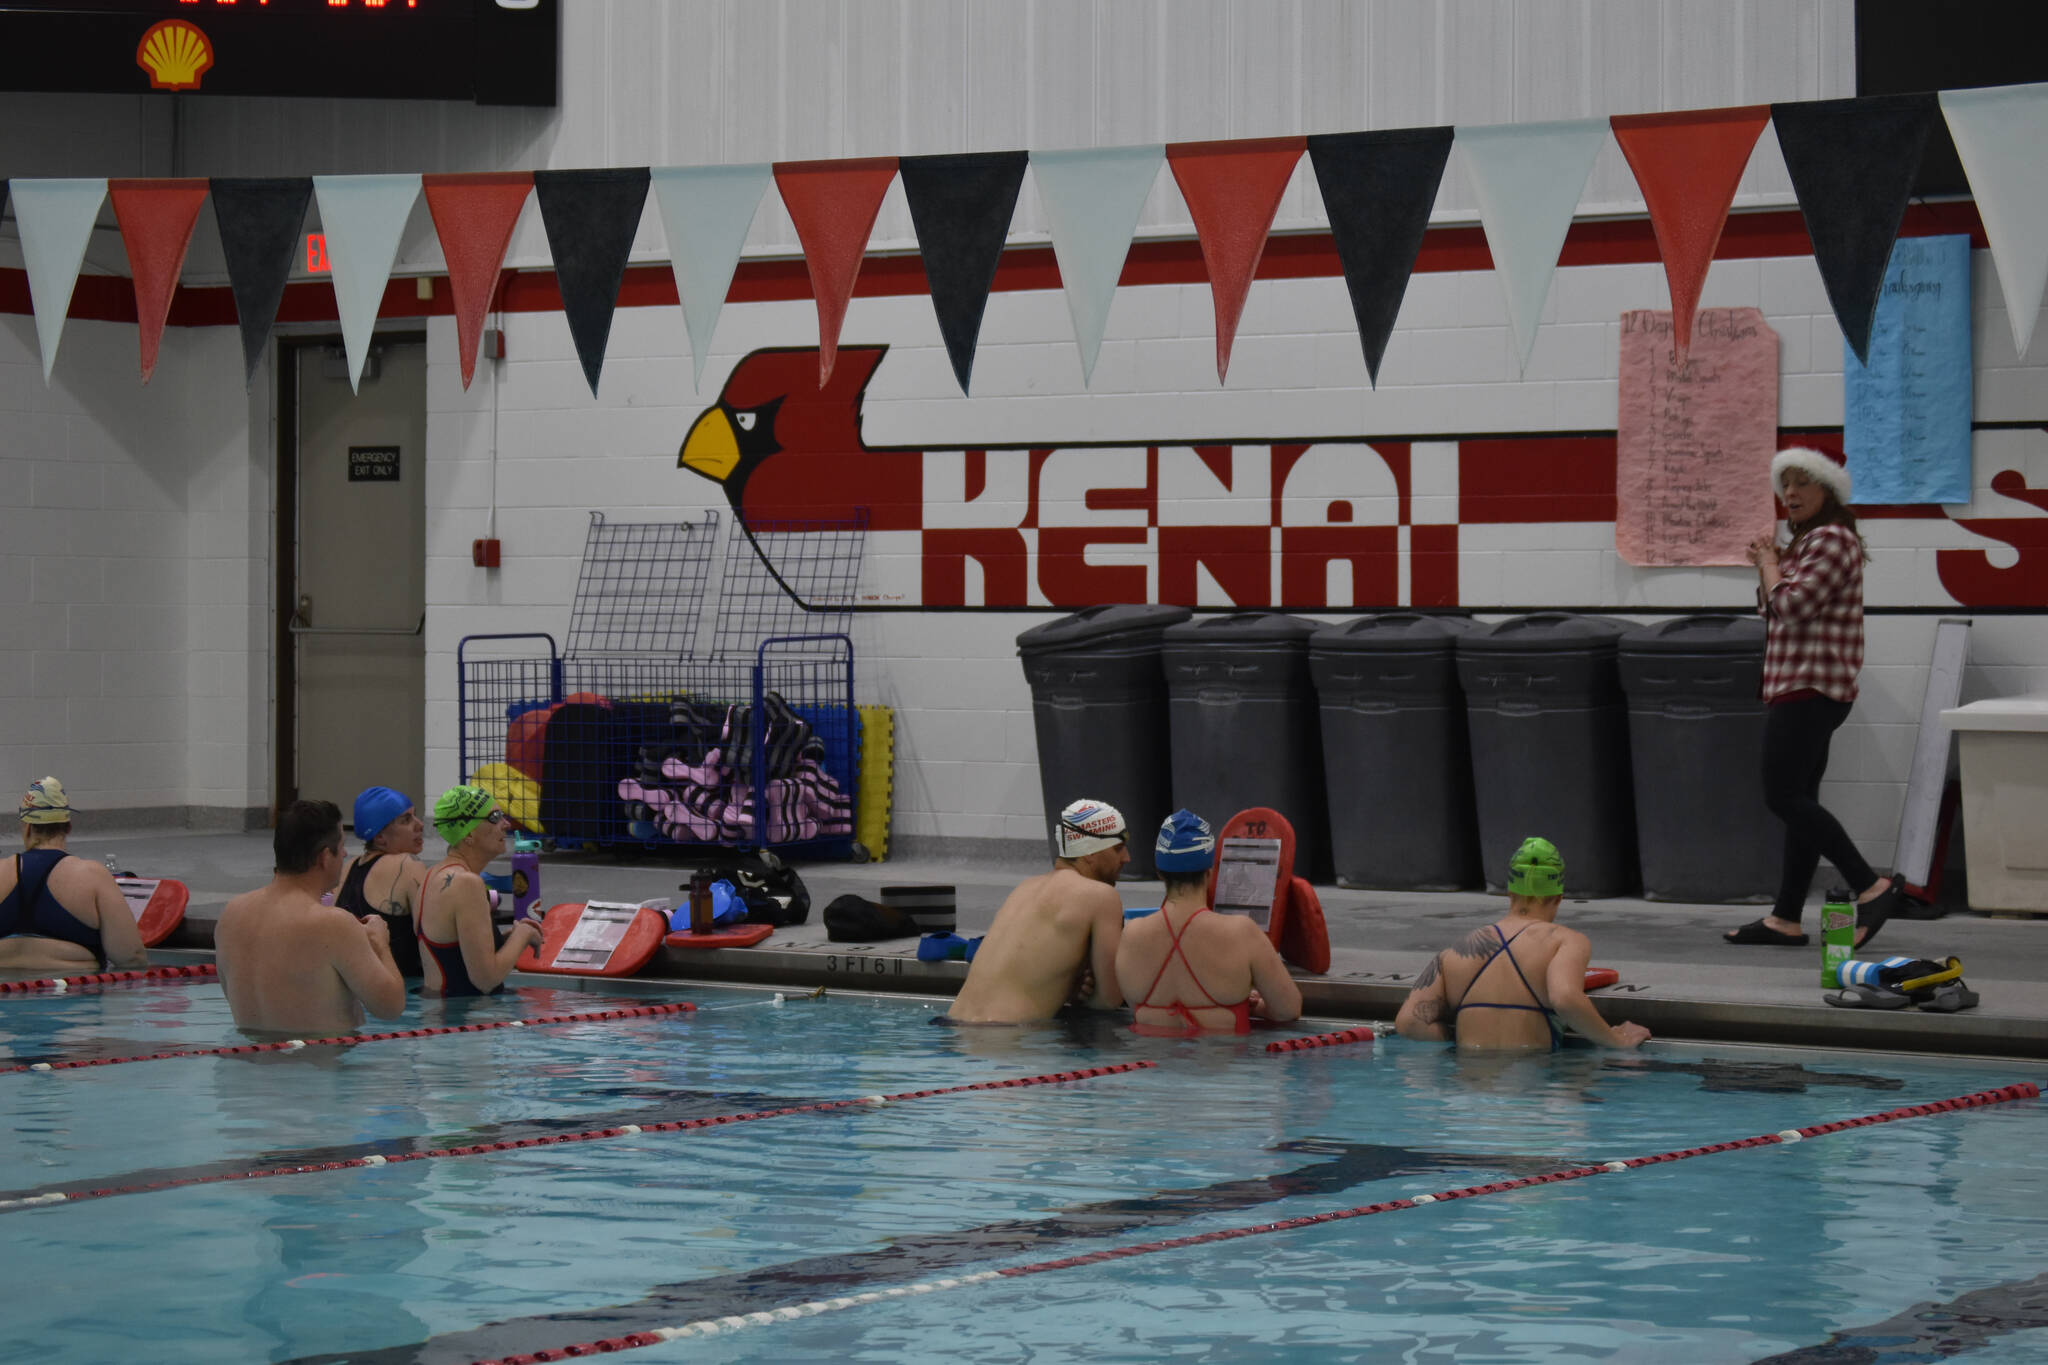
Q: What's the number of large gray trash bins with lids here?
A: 5